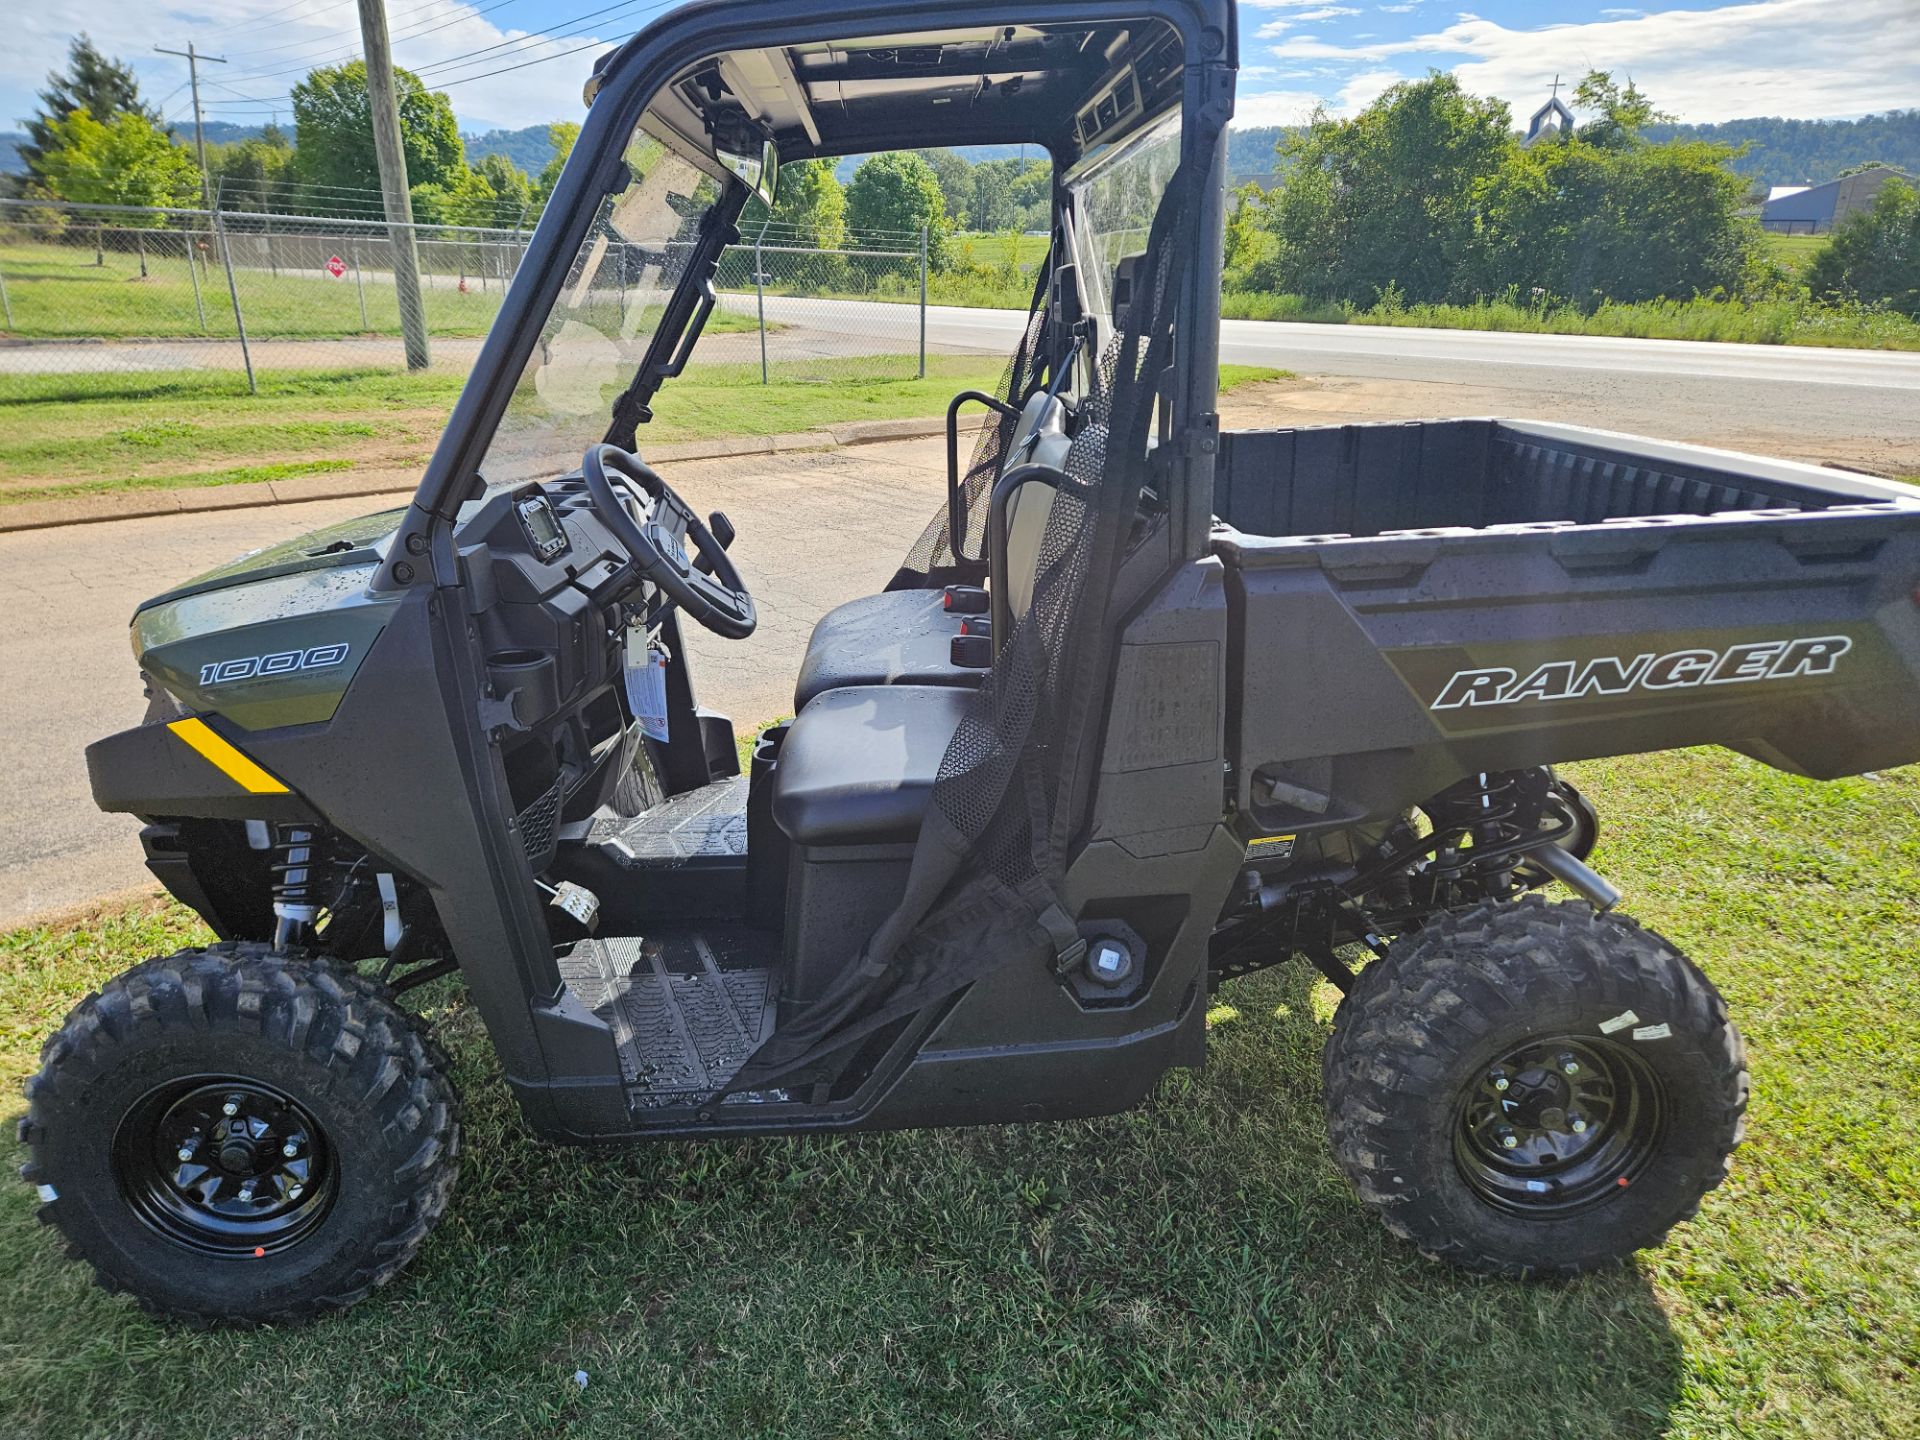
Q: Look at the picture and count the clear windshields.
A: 2